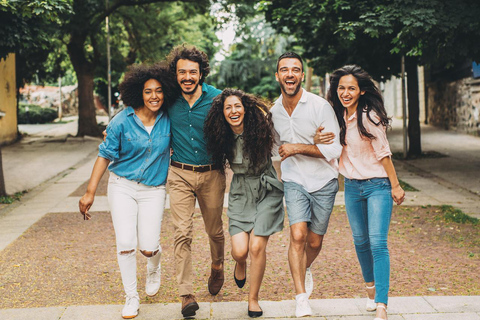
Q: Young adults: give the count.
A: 5